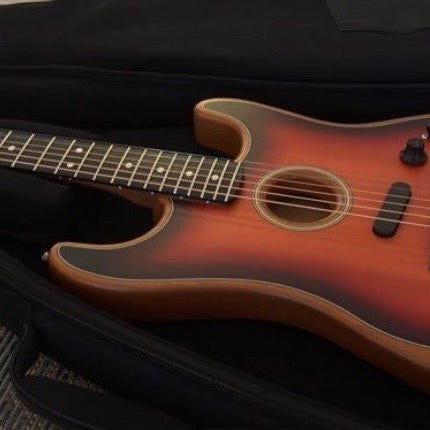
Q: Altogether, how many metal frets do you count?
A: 15